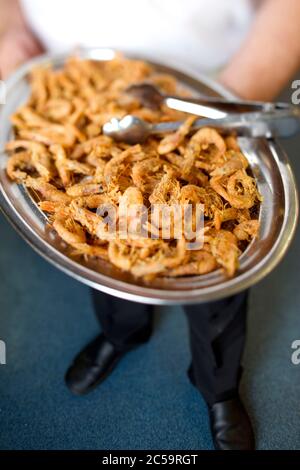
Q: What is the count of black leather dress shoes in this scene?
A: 2